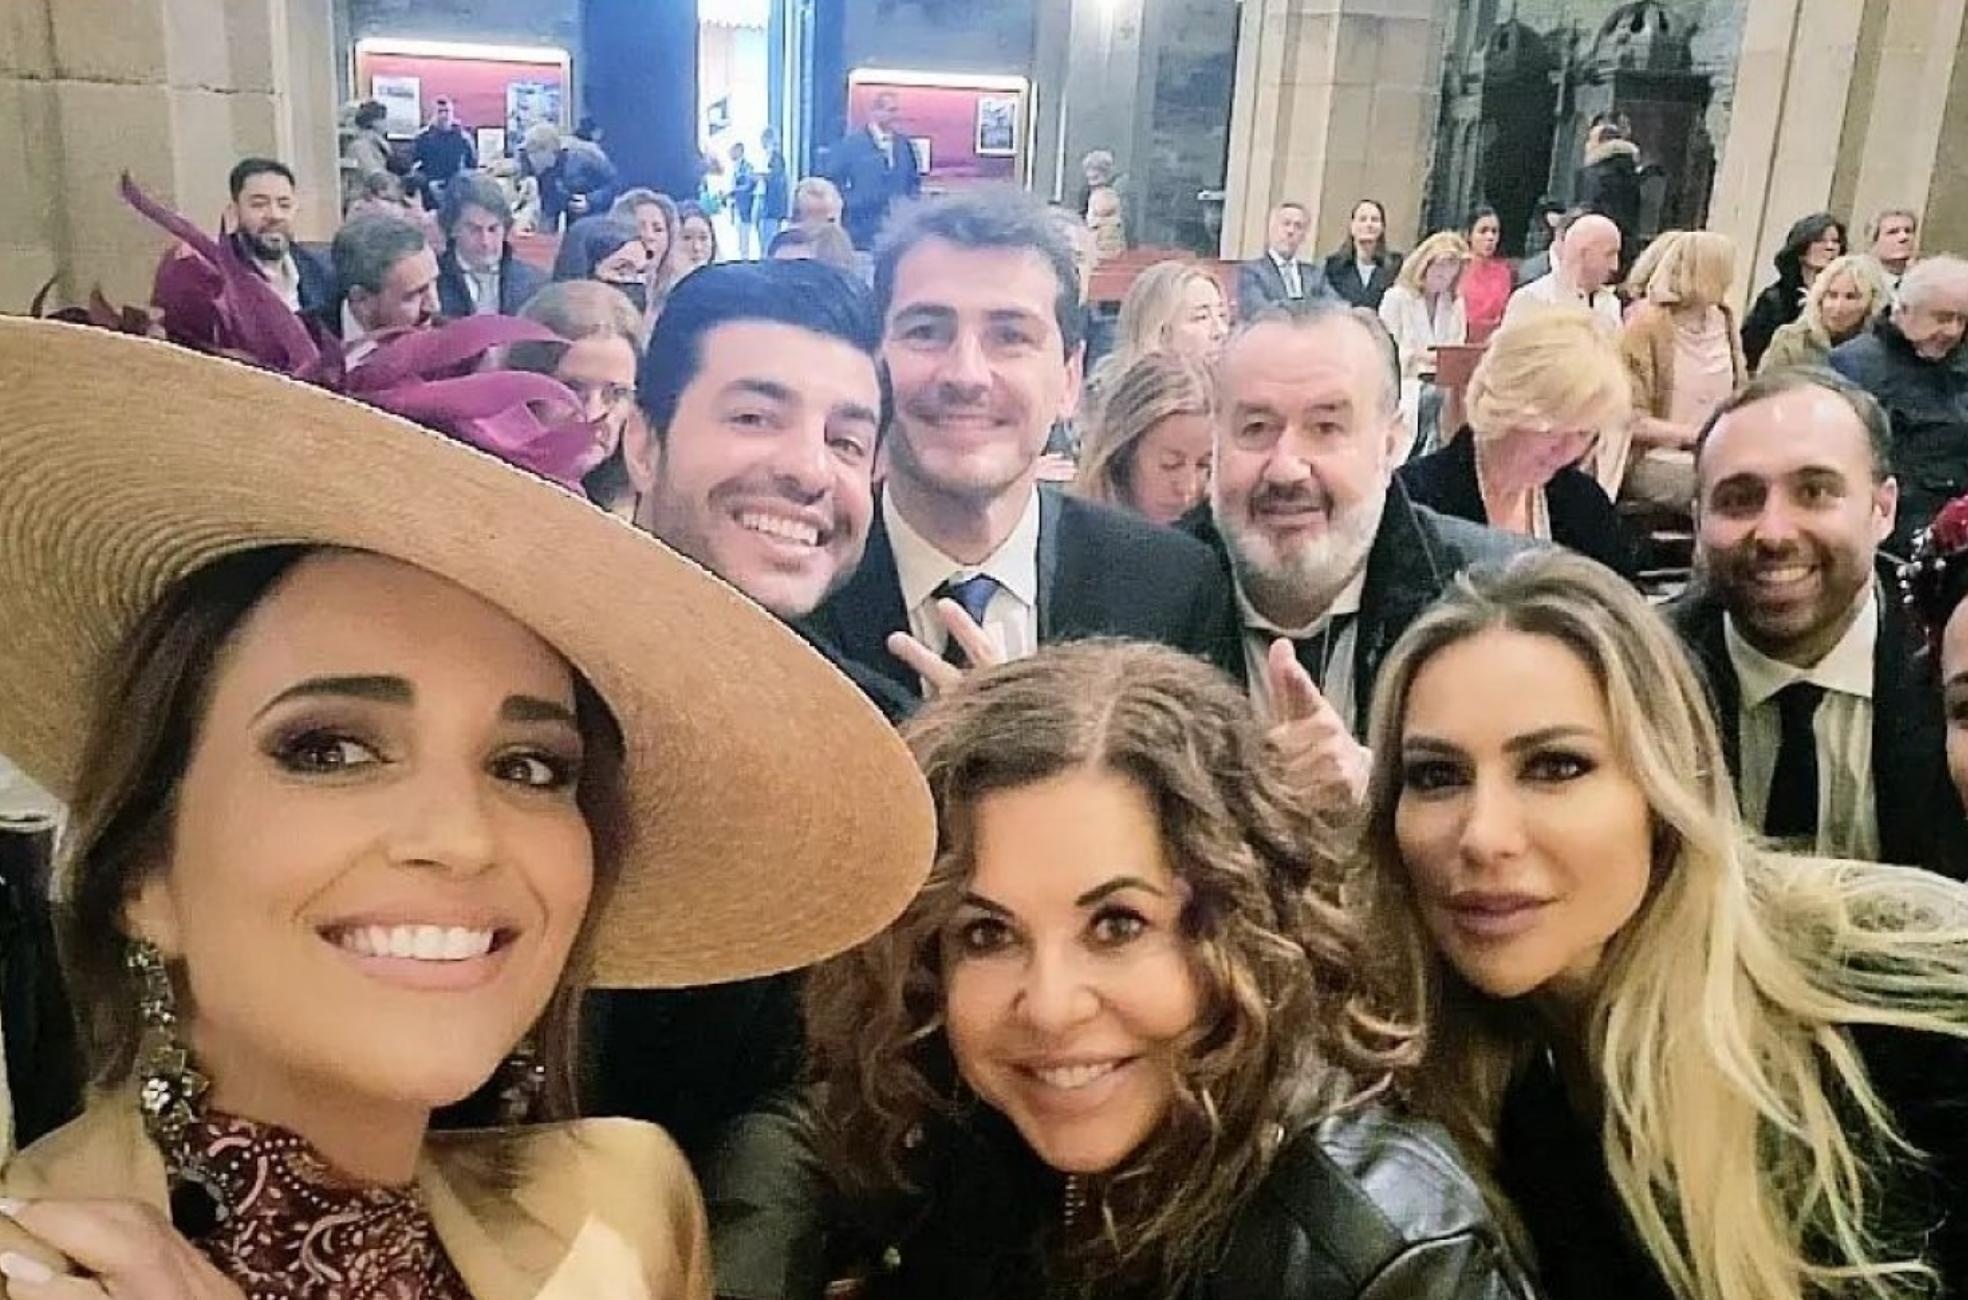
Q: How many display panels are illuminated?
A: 2